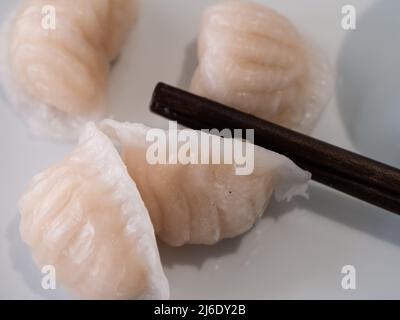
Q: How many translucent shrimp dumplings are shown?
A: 4